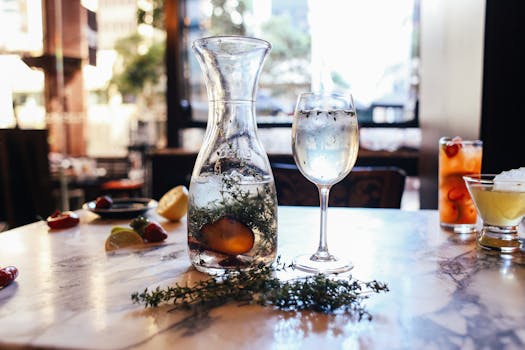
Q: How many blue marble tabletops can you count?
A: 0